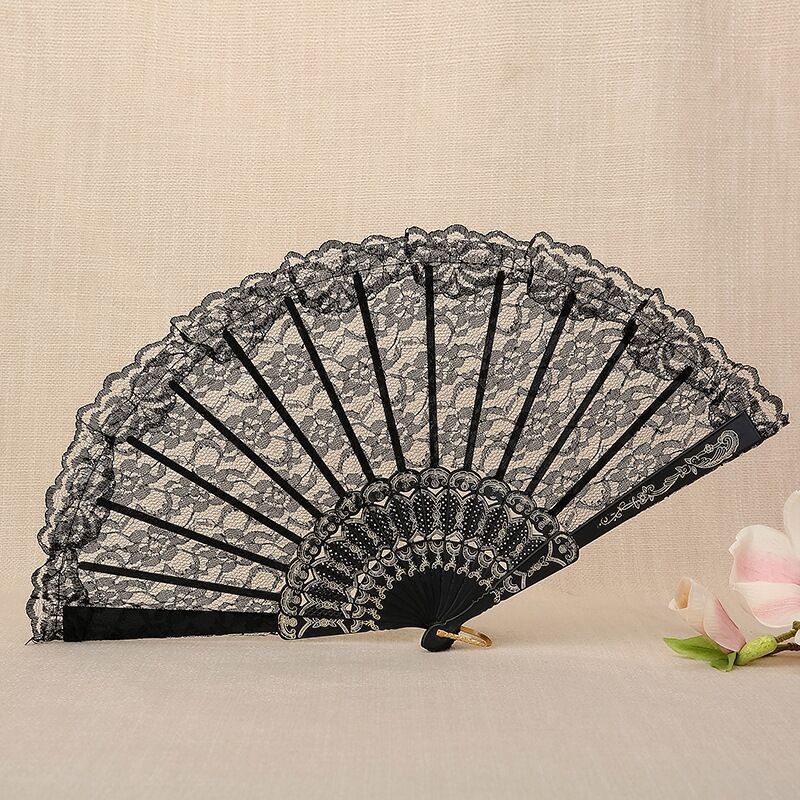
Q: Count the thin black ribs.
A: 12